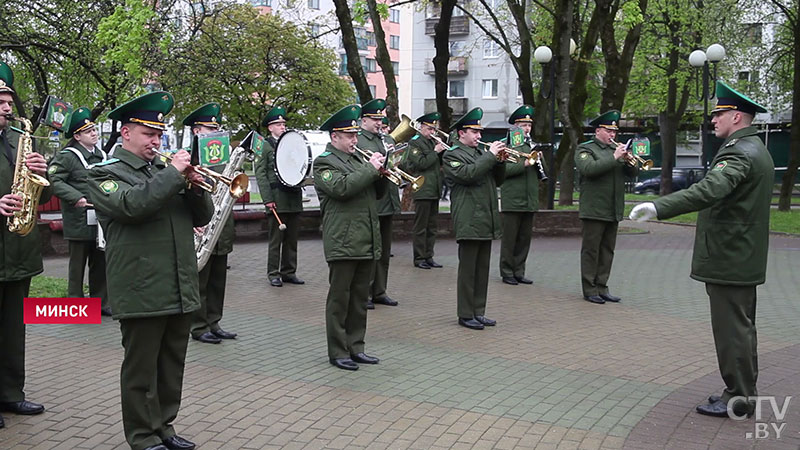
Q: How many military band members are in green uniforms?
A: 13